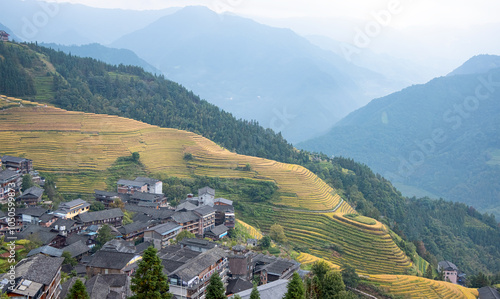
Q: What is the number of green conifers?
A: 5